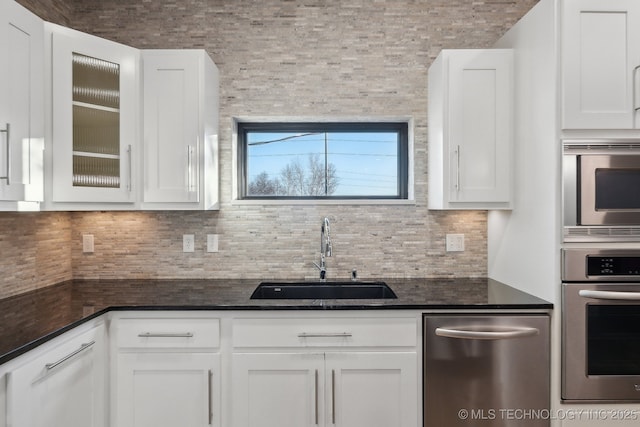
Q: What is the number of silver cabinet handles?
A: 11